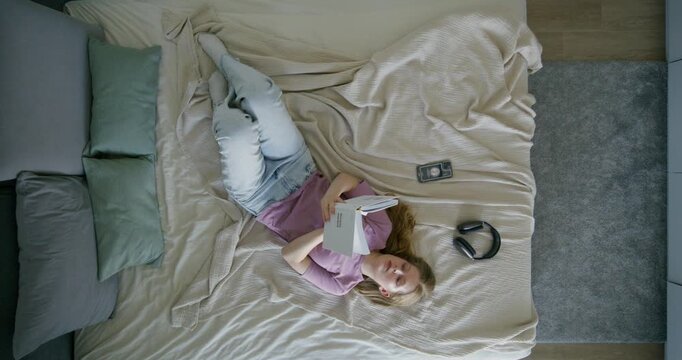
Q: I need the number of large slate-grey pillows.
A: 2